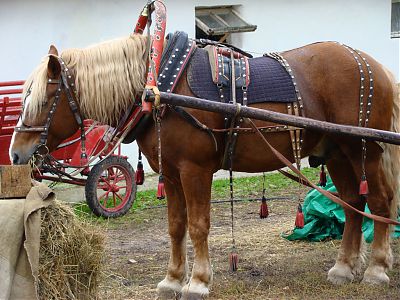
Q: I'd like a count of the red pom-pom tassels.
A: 7